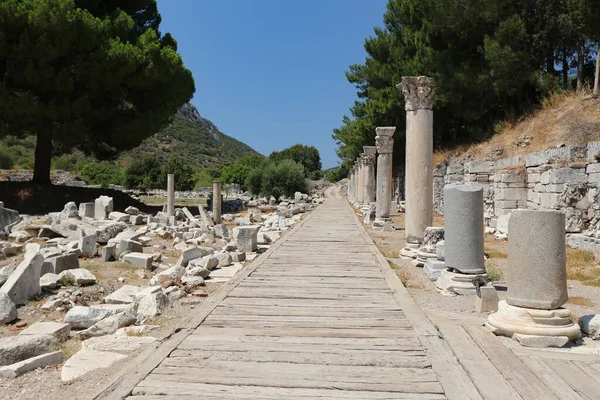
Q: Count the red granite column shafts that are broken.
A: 0